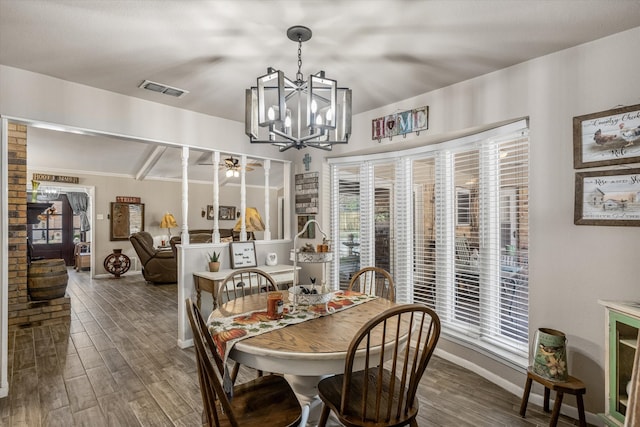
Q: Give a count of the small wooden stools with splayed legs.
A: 1